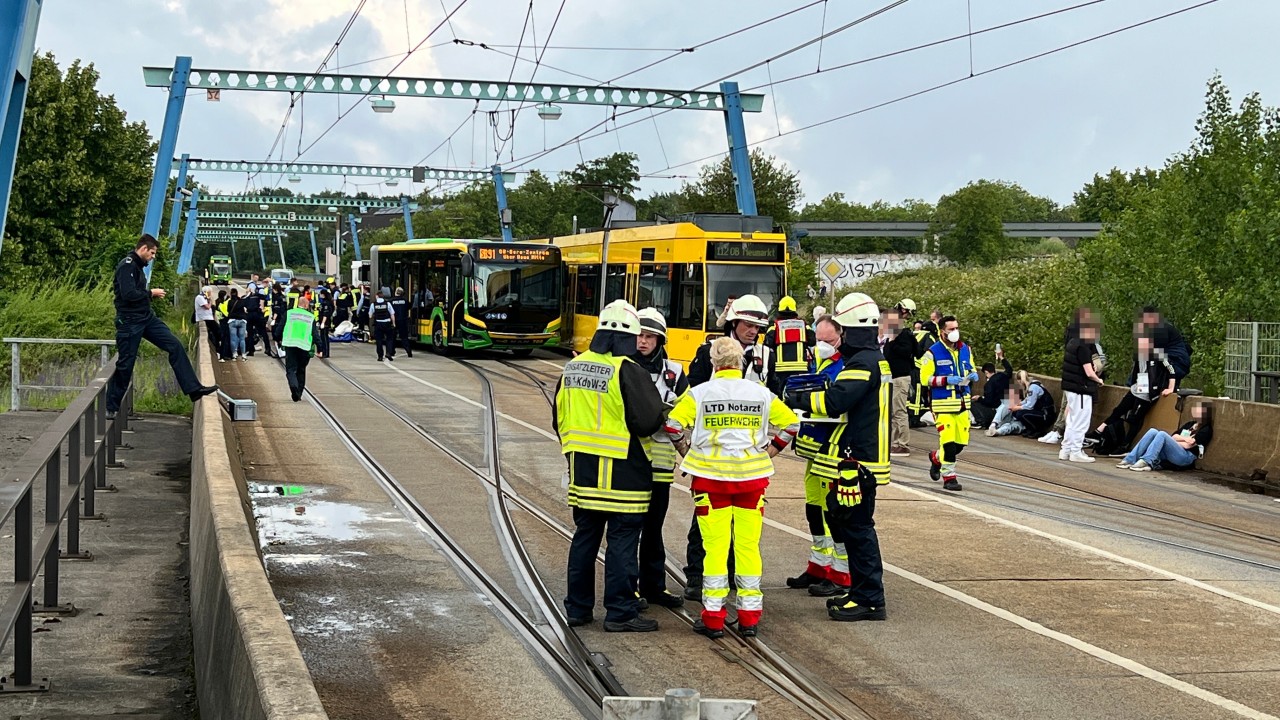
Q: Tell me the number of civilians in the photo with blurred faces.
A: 7